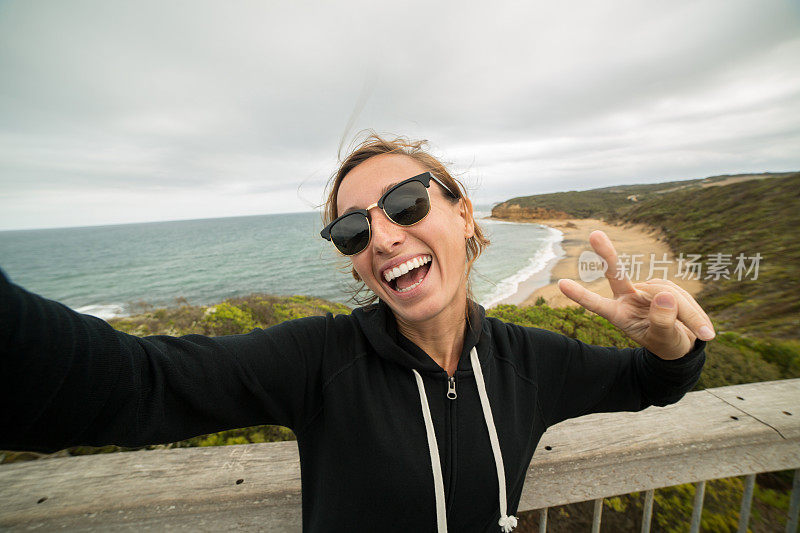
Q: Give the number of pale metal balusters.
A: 6